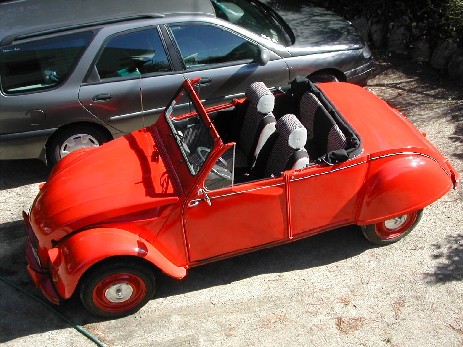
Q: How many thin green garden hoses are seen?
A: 1